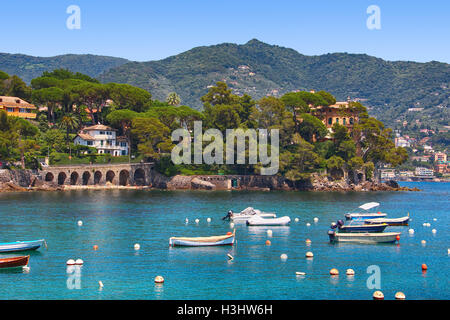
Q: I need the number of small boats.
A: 9